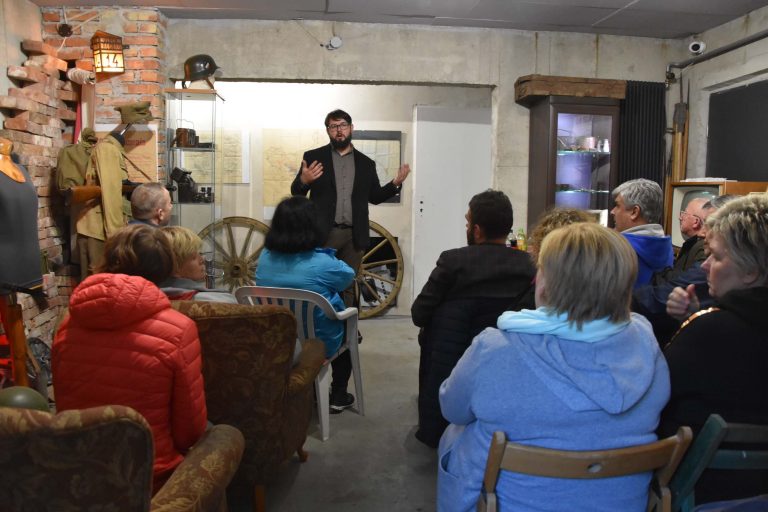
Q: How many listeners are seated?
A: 11